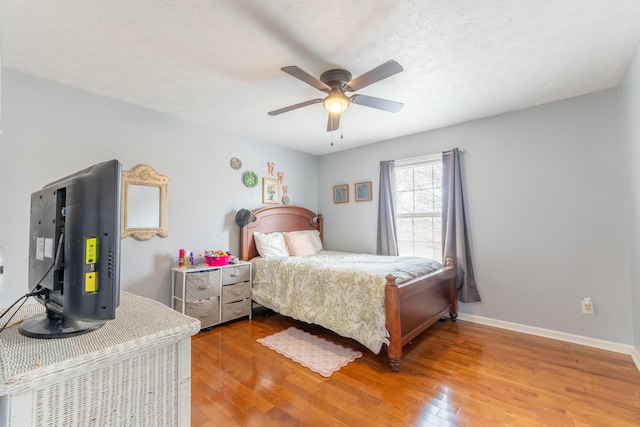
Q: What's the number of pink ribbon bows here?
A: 3